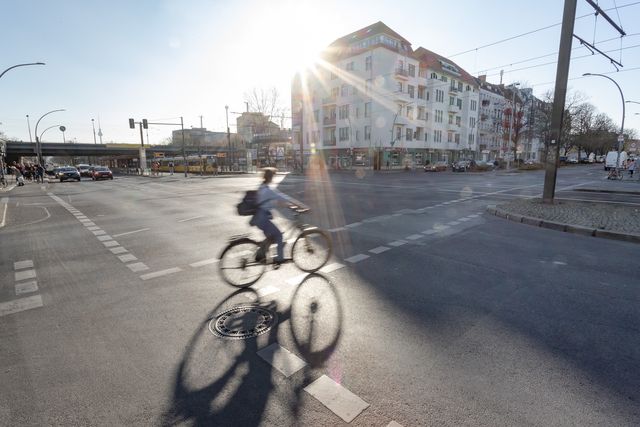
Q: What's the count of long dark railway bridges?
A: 1